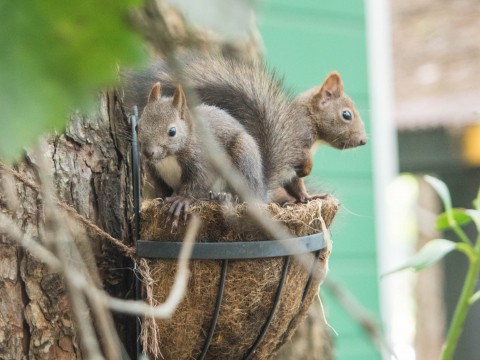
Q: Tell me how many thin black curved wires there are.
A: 3